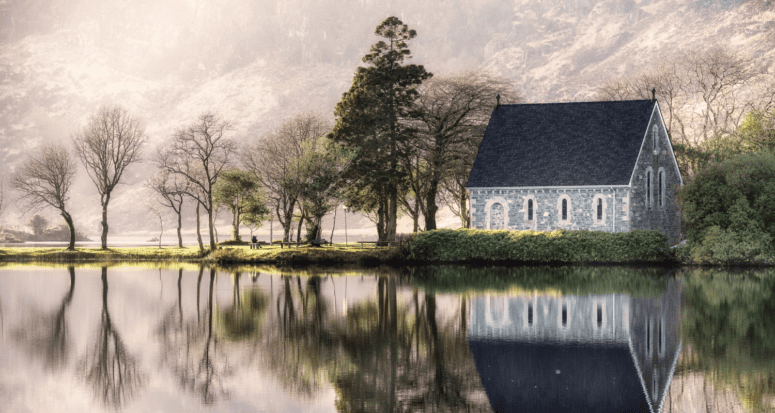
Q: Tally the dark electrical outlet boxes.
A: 0